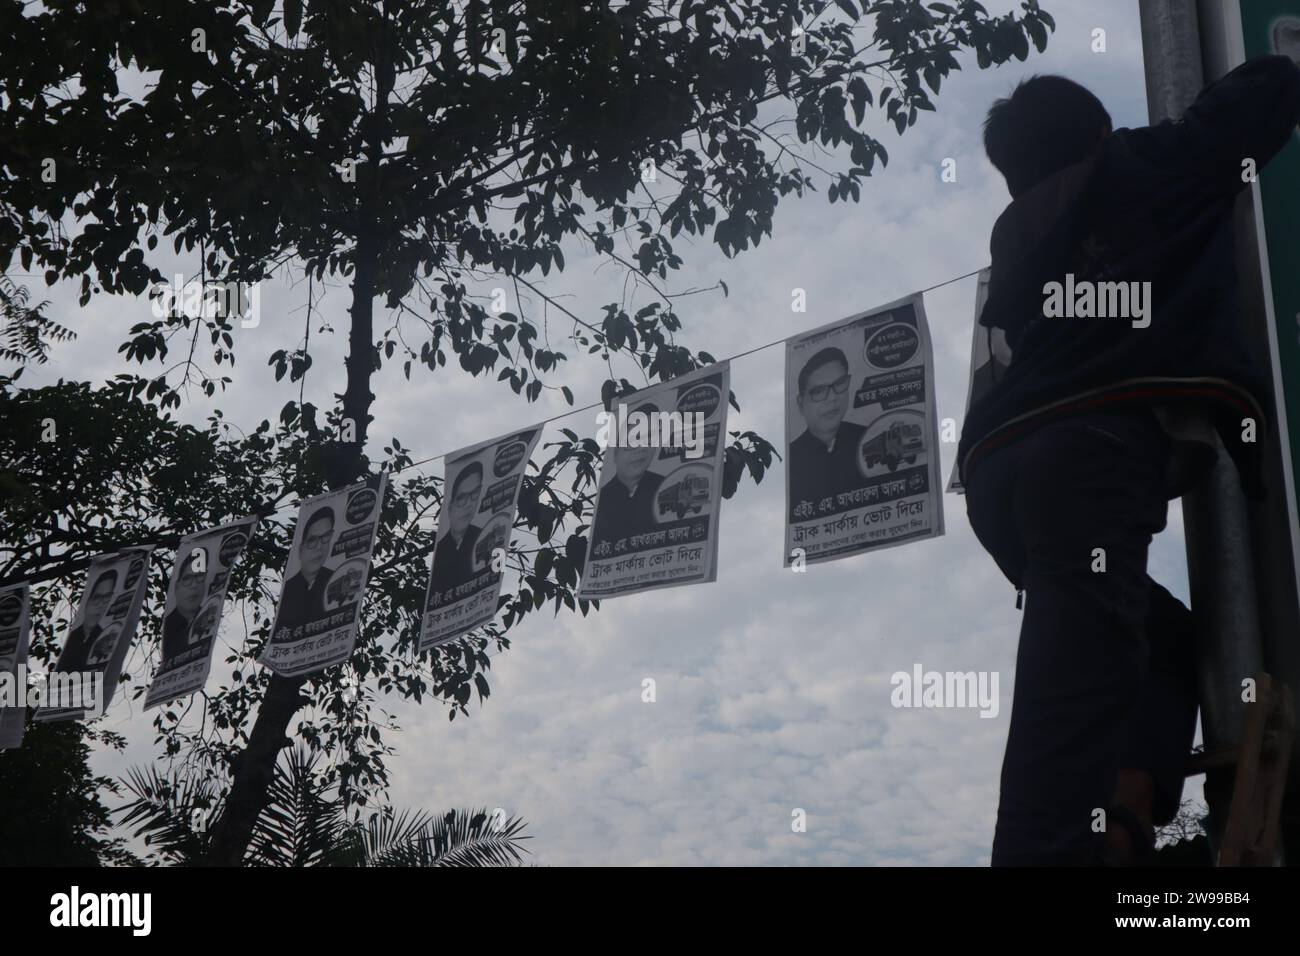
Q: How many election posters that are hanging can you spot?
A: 8